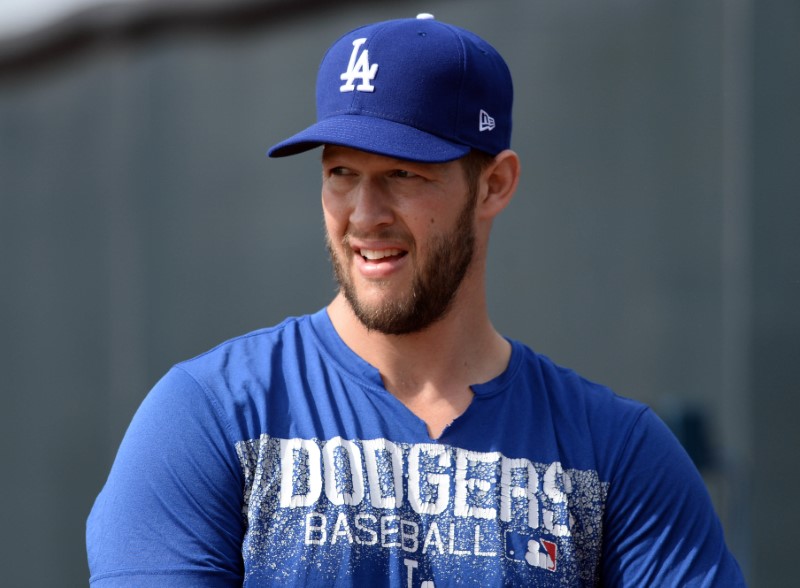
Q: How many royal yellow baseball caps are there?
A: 0